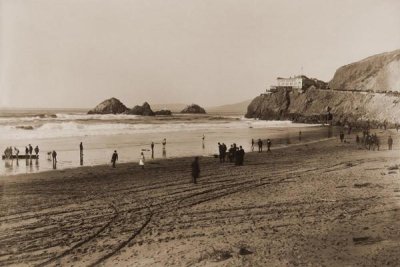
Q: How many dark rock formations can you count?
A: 3